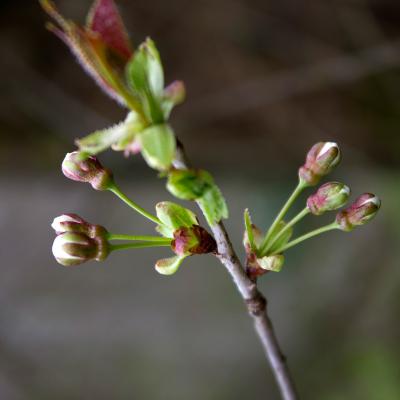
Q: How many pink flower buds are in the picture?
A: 6